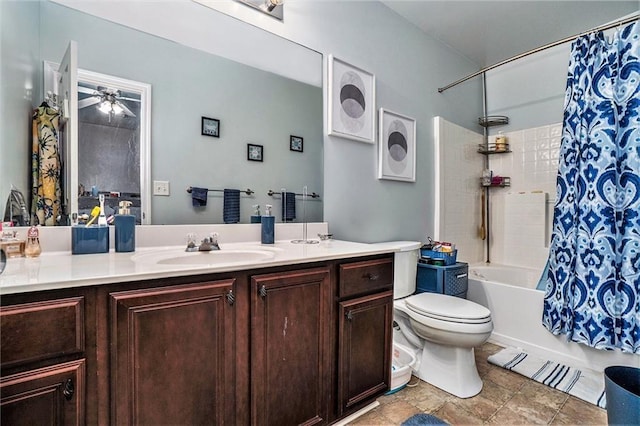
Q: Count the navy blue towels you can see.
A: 3